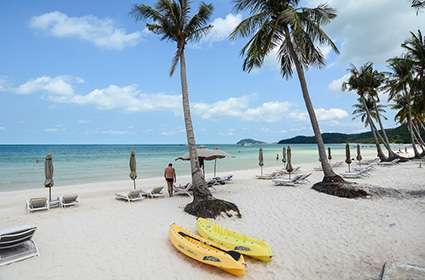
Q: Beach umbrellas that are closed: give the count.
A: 8